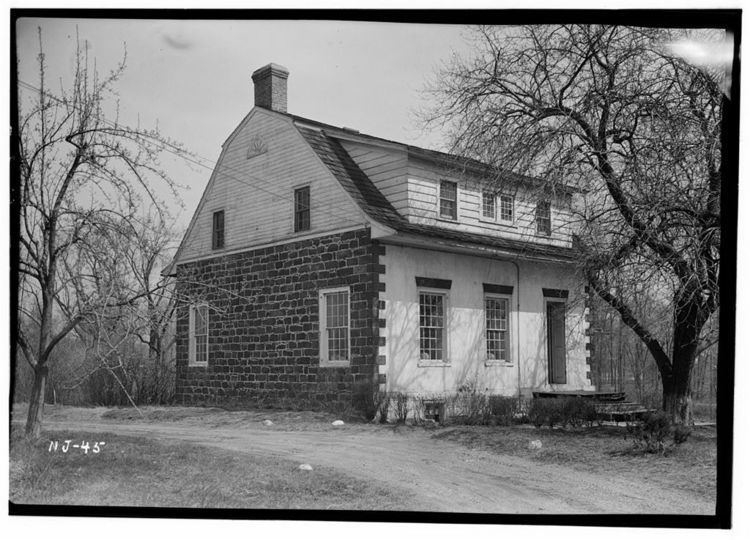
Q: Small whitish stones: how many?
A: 4